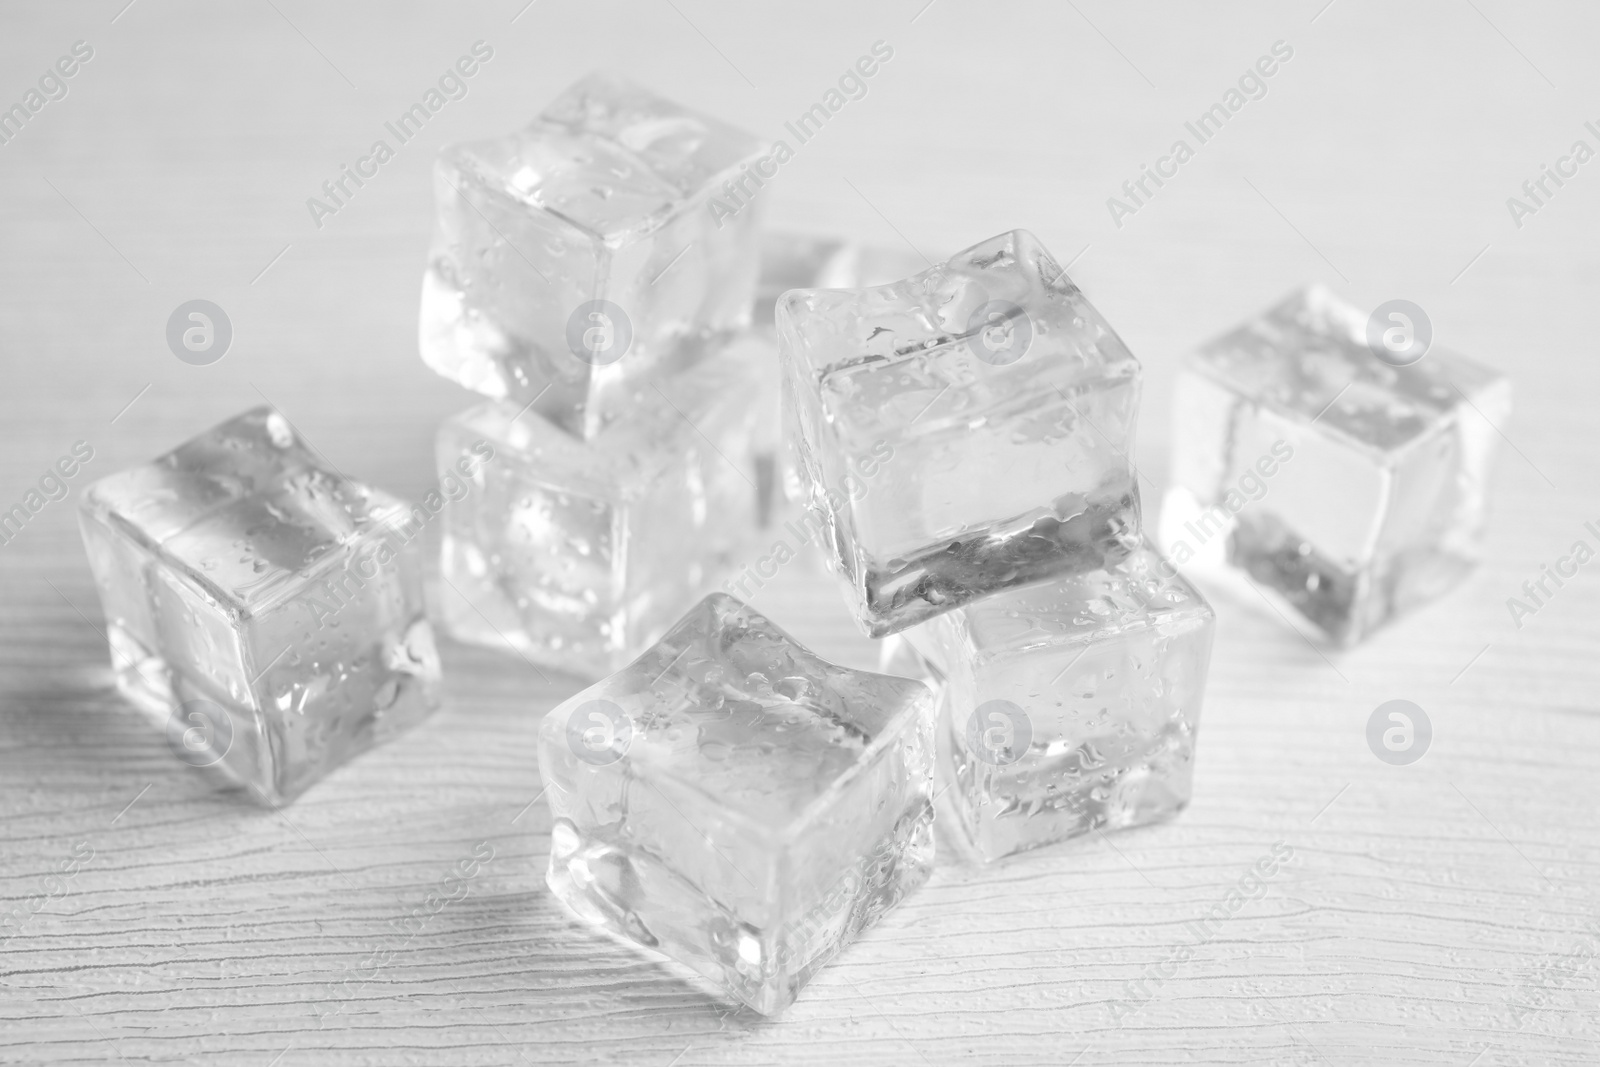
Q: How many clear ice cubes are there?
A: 8